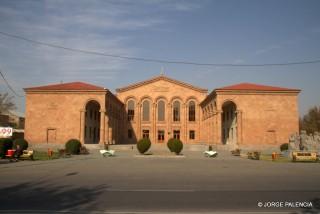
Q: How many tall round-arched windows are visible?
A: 5